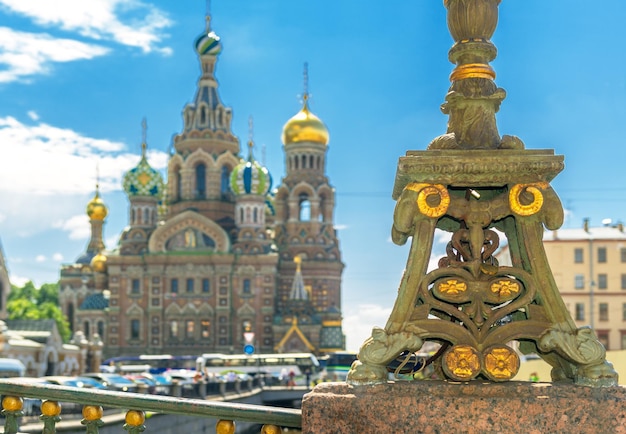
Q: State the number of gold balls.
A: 6